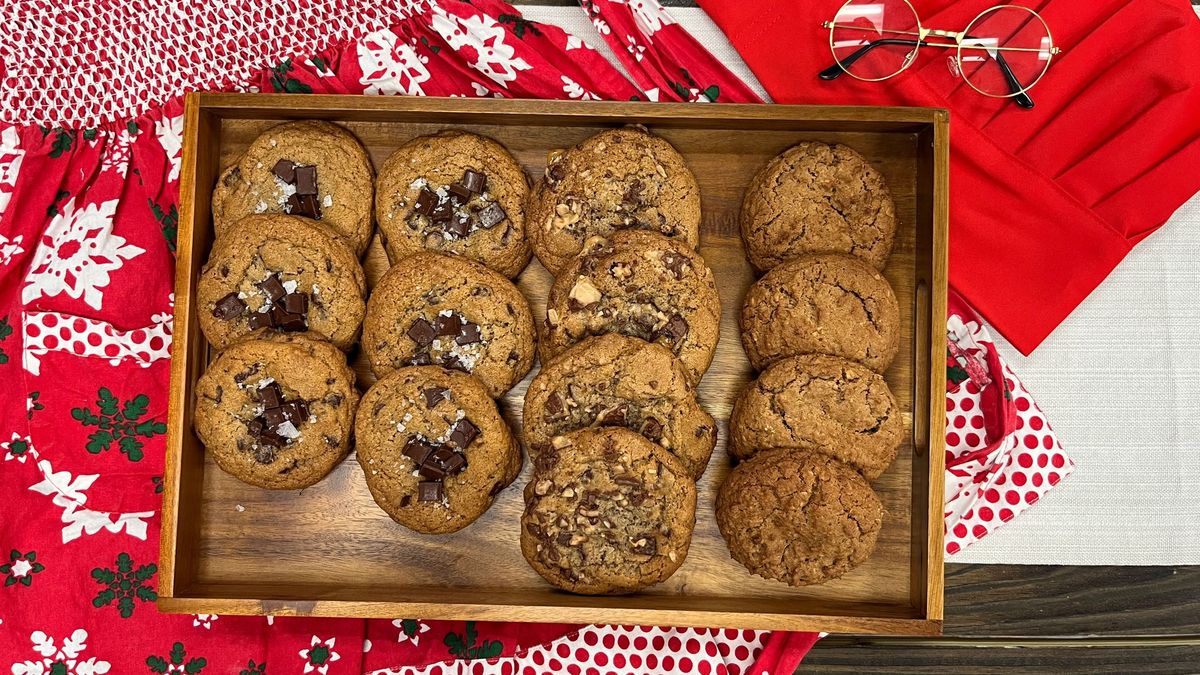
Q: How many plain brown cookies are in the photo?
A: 4